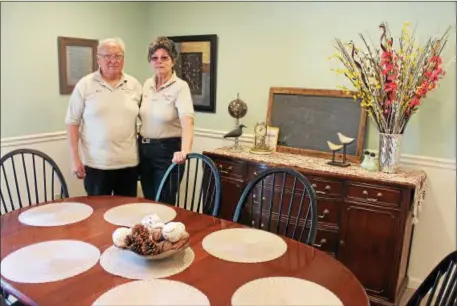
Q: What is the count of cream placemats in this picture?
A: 7